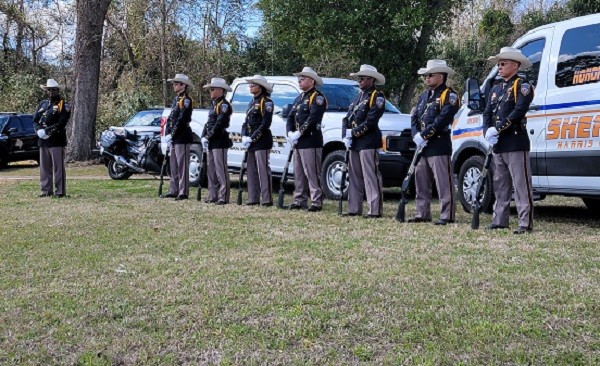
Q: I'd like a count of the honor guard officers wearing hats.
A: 8